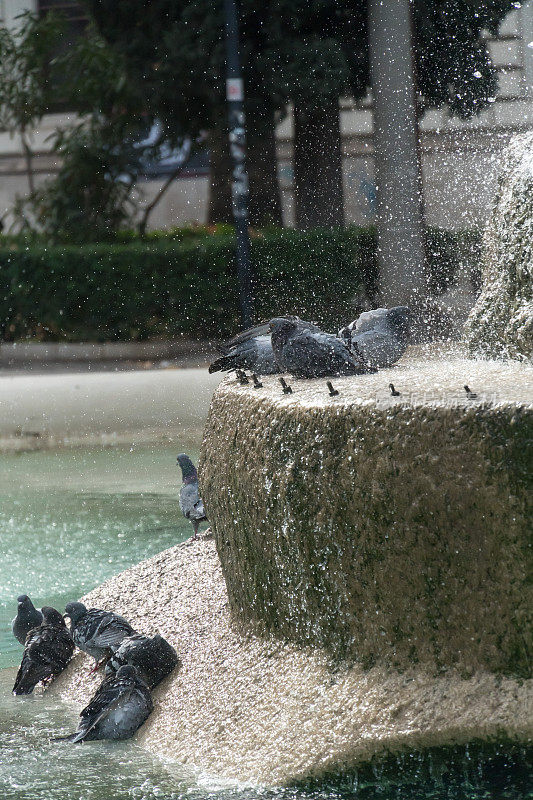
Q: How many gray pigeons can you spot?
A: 9